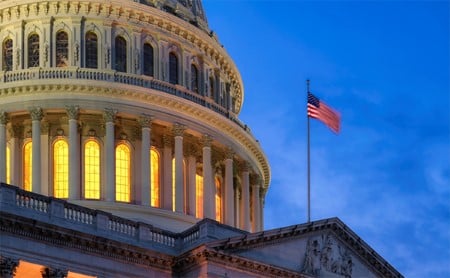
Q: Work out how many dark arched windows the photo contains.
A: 9